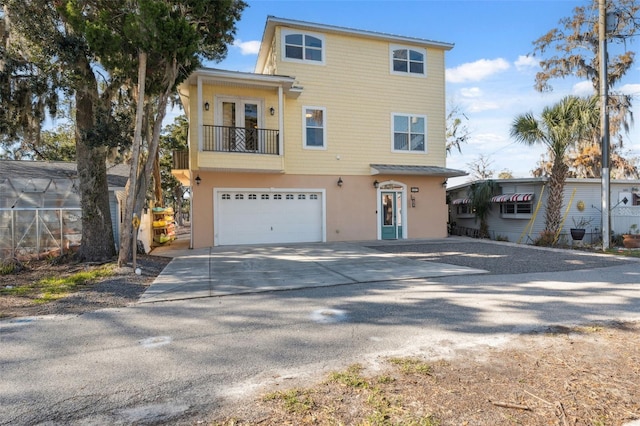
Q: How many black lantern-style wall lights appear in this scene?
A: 6